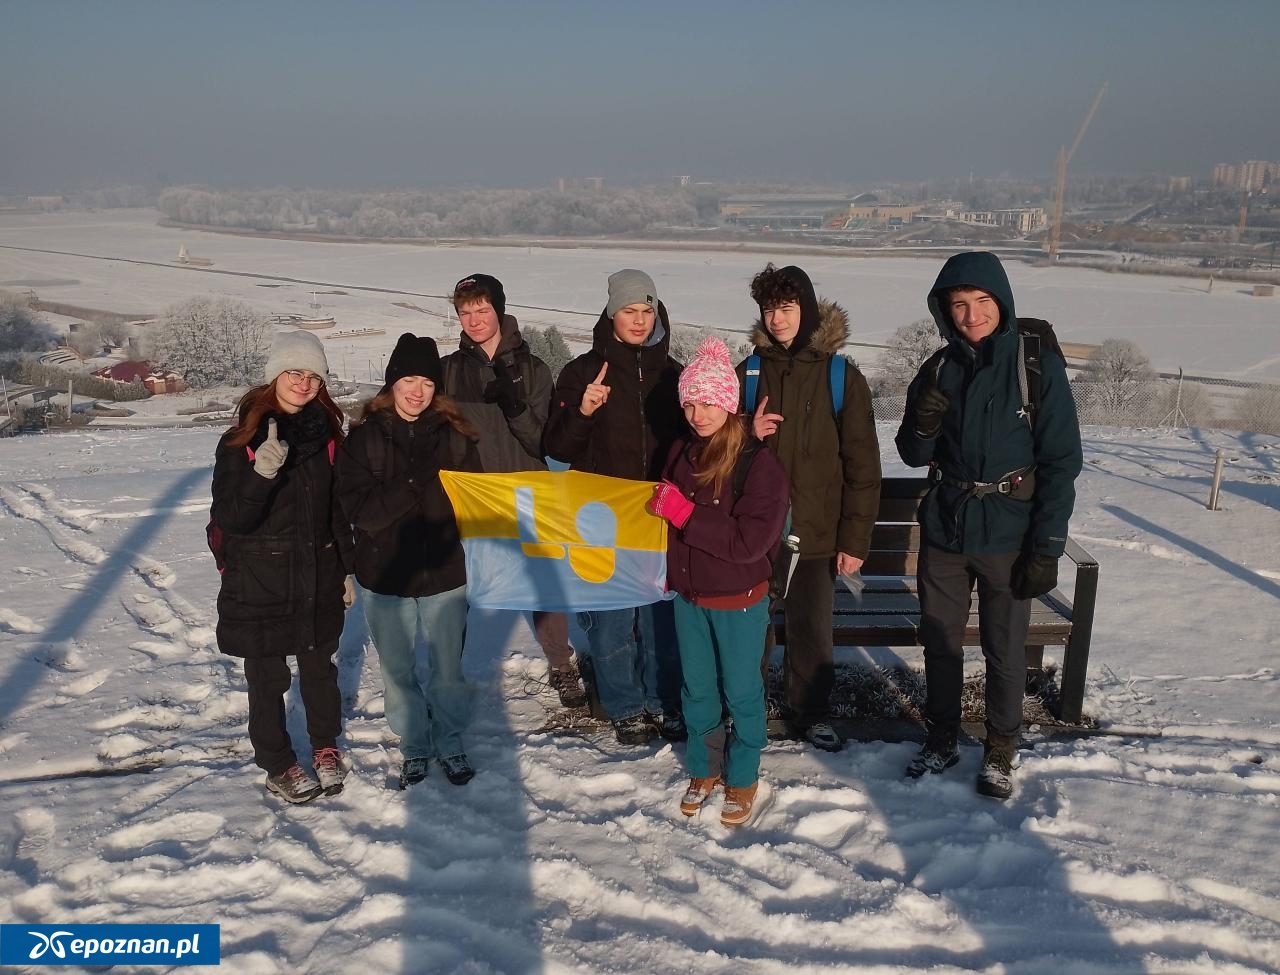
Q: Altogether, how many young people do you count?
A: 7